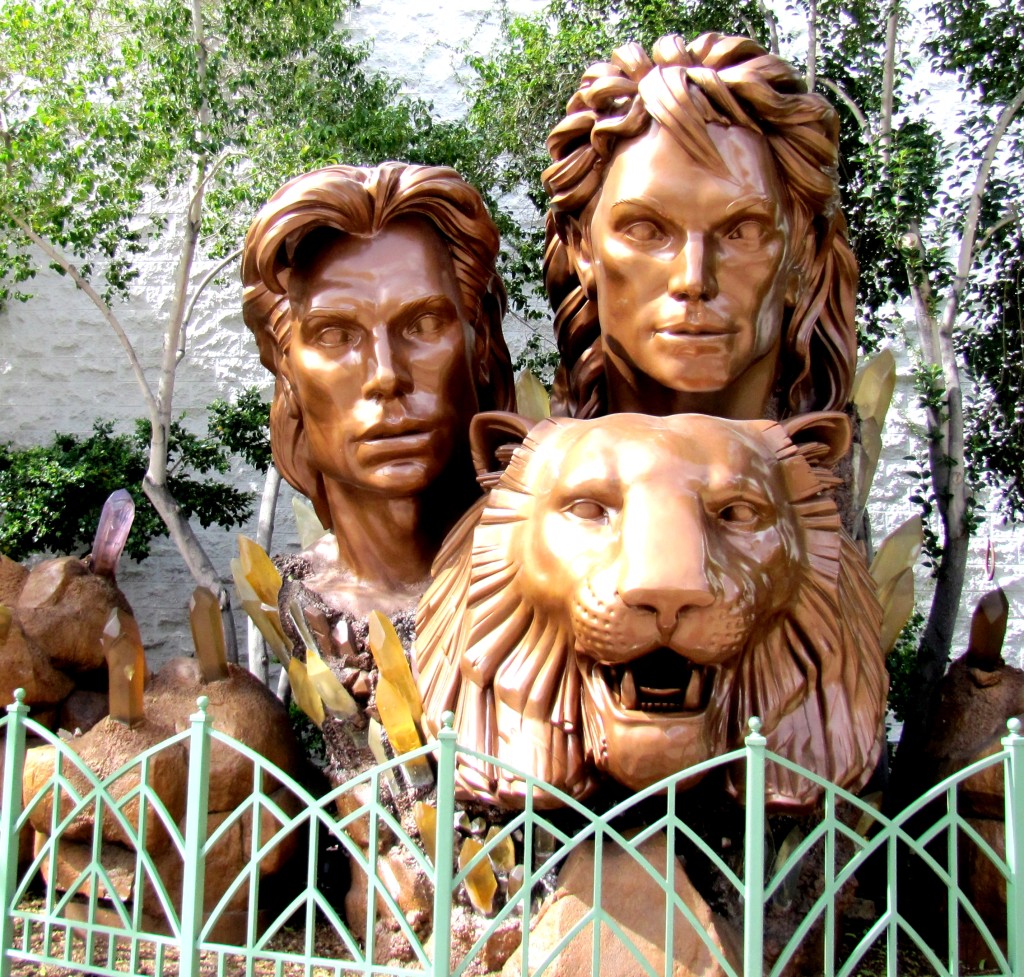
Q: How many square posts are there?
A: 5